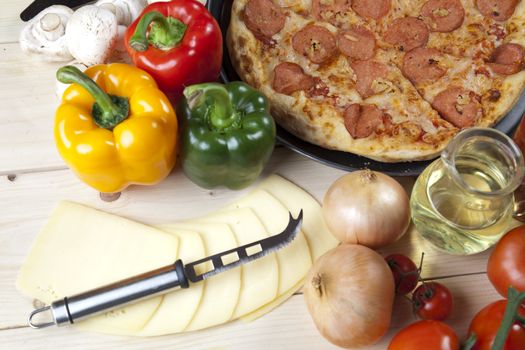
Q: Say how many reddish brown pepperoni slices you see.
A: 14